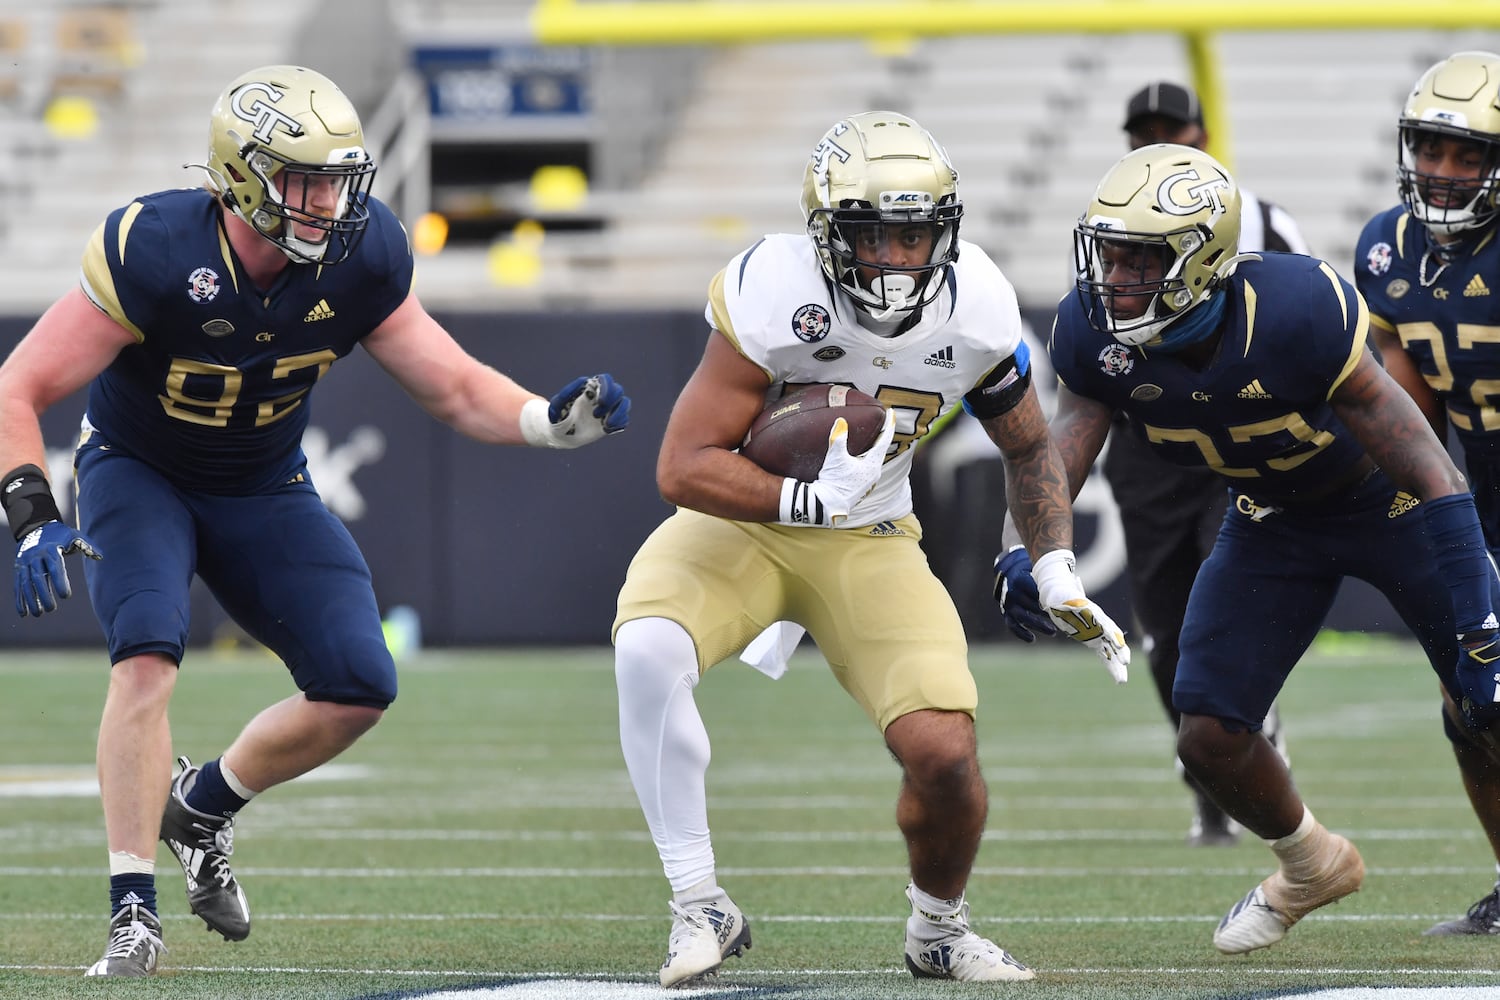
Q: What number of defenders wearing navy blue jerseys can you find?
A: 3